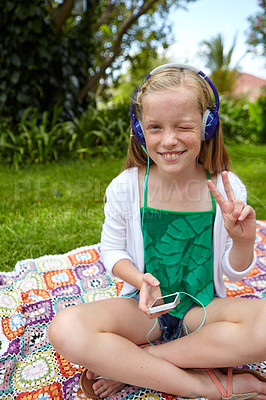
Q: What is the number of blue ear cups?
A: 2